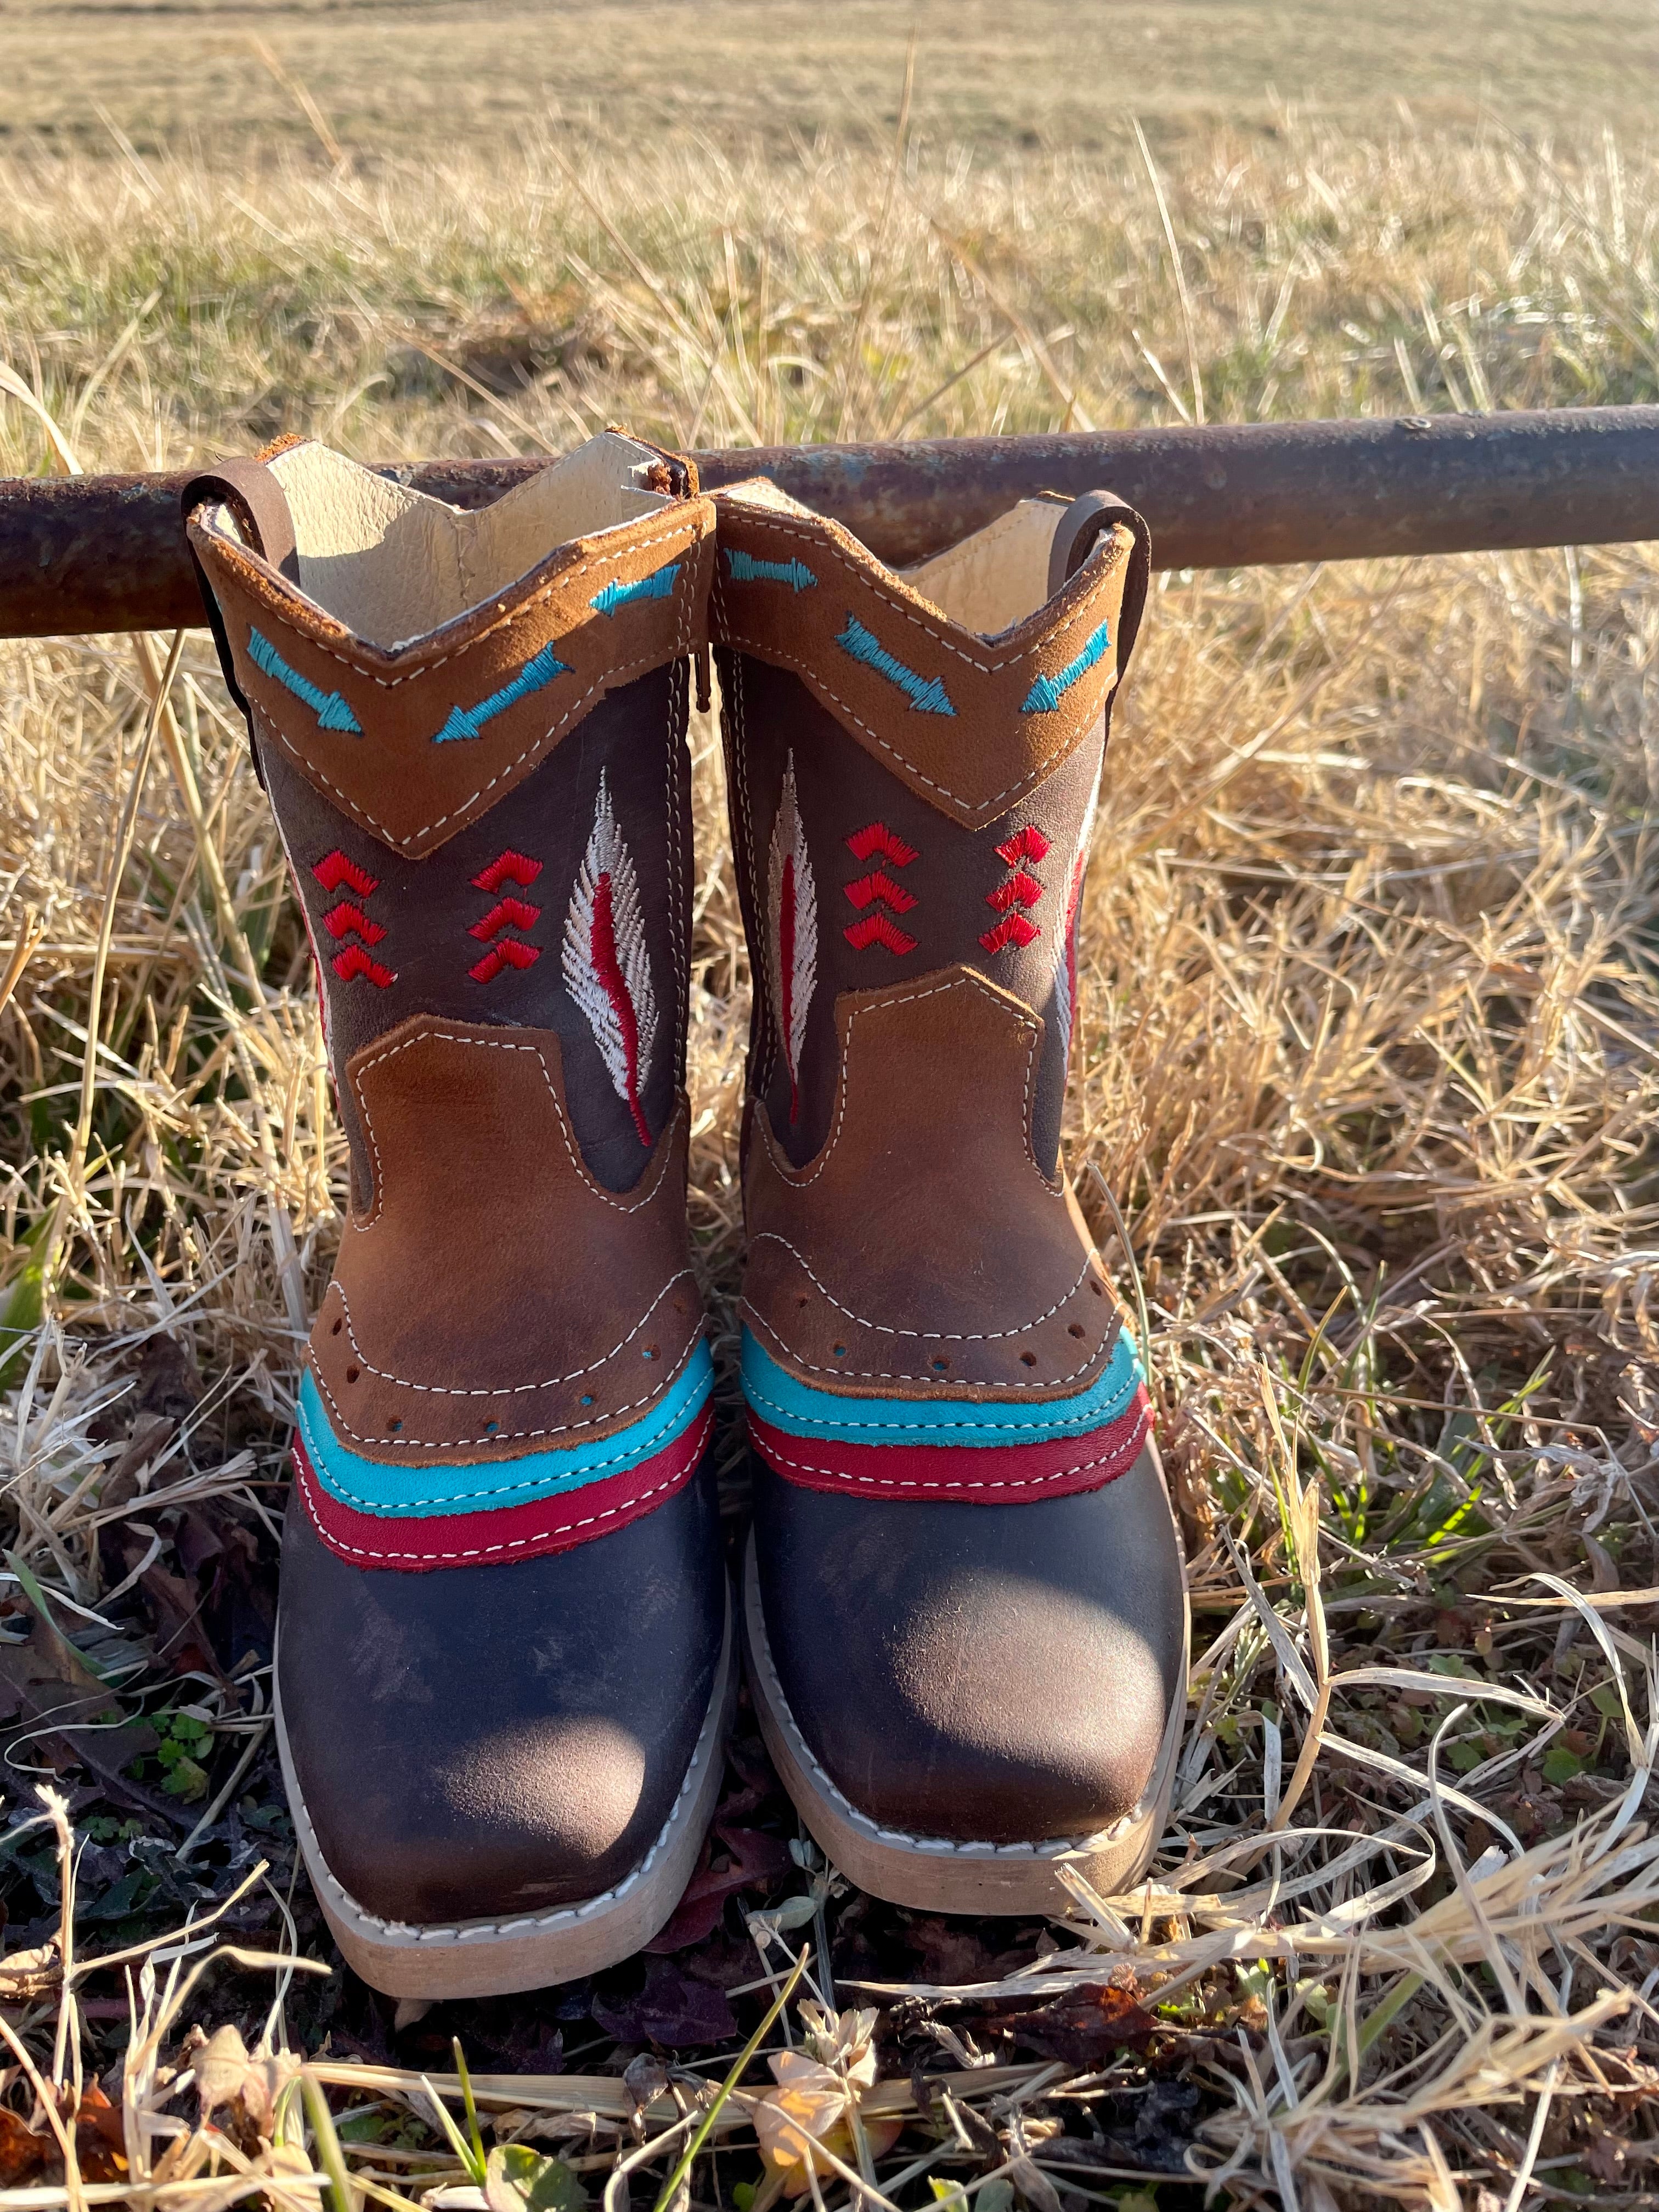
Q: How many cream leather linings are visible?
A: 2